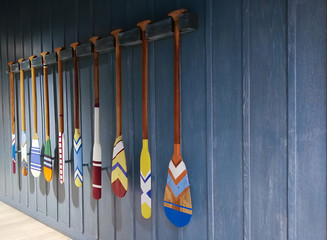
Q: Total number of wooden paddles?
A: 10